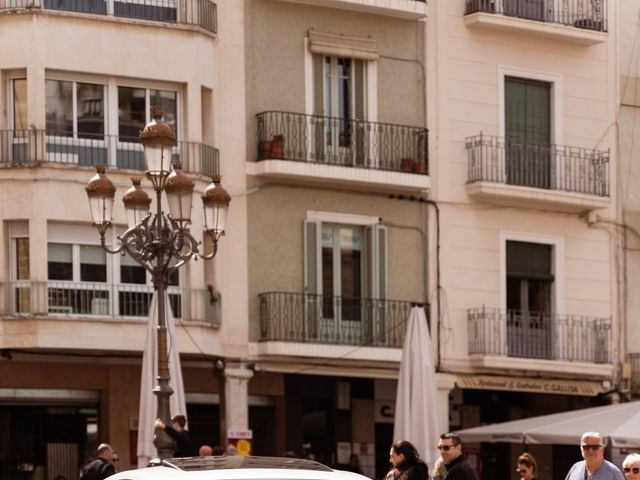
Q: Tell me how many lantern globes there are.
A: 5